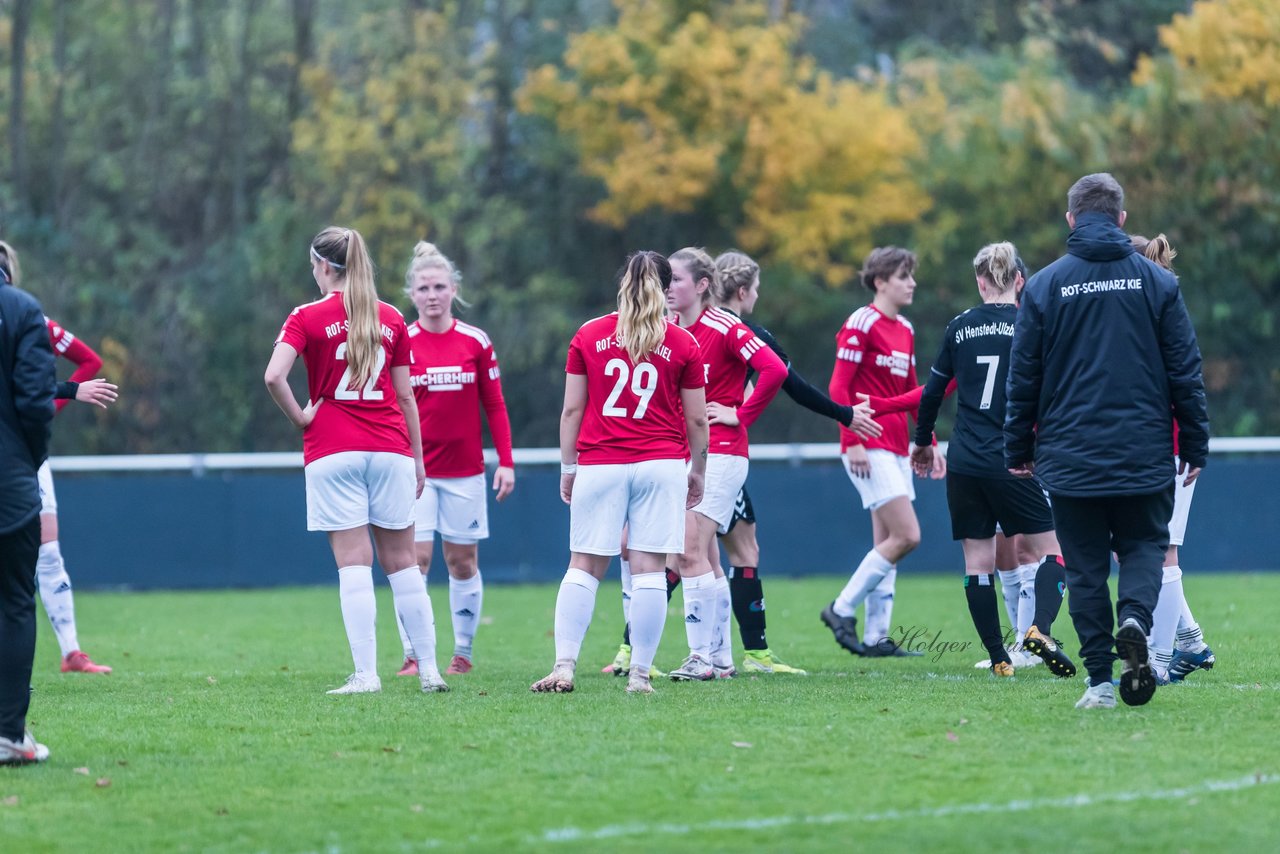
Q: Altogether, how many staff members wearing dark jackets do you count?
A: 2